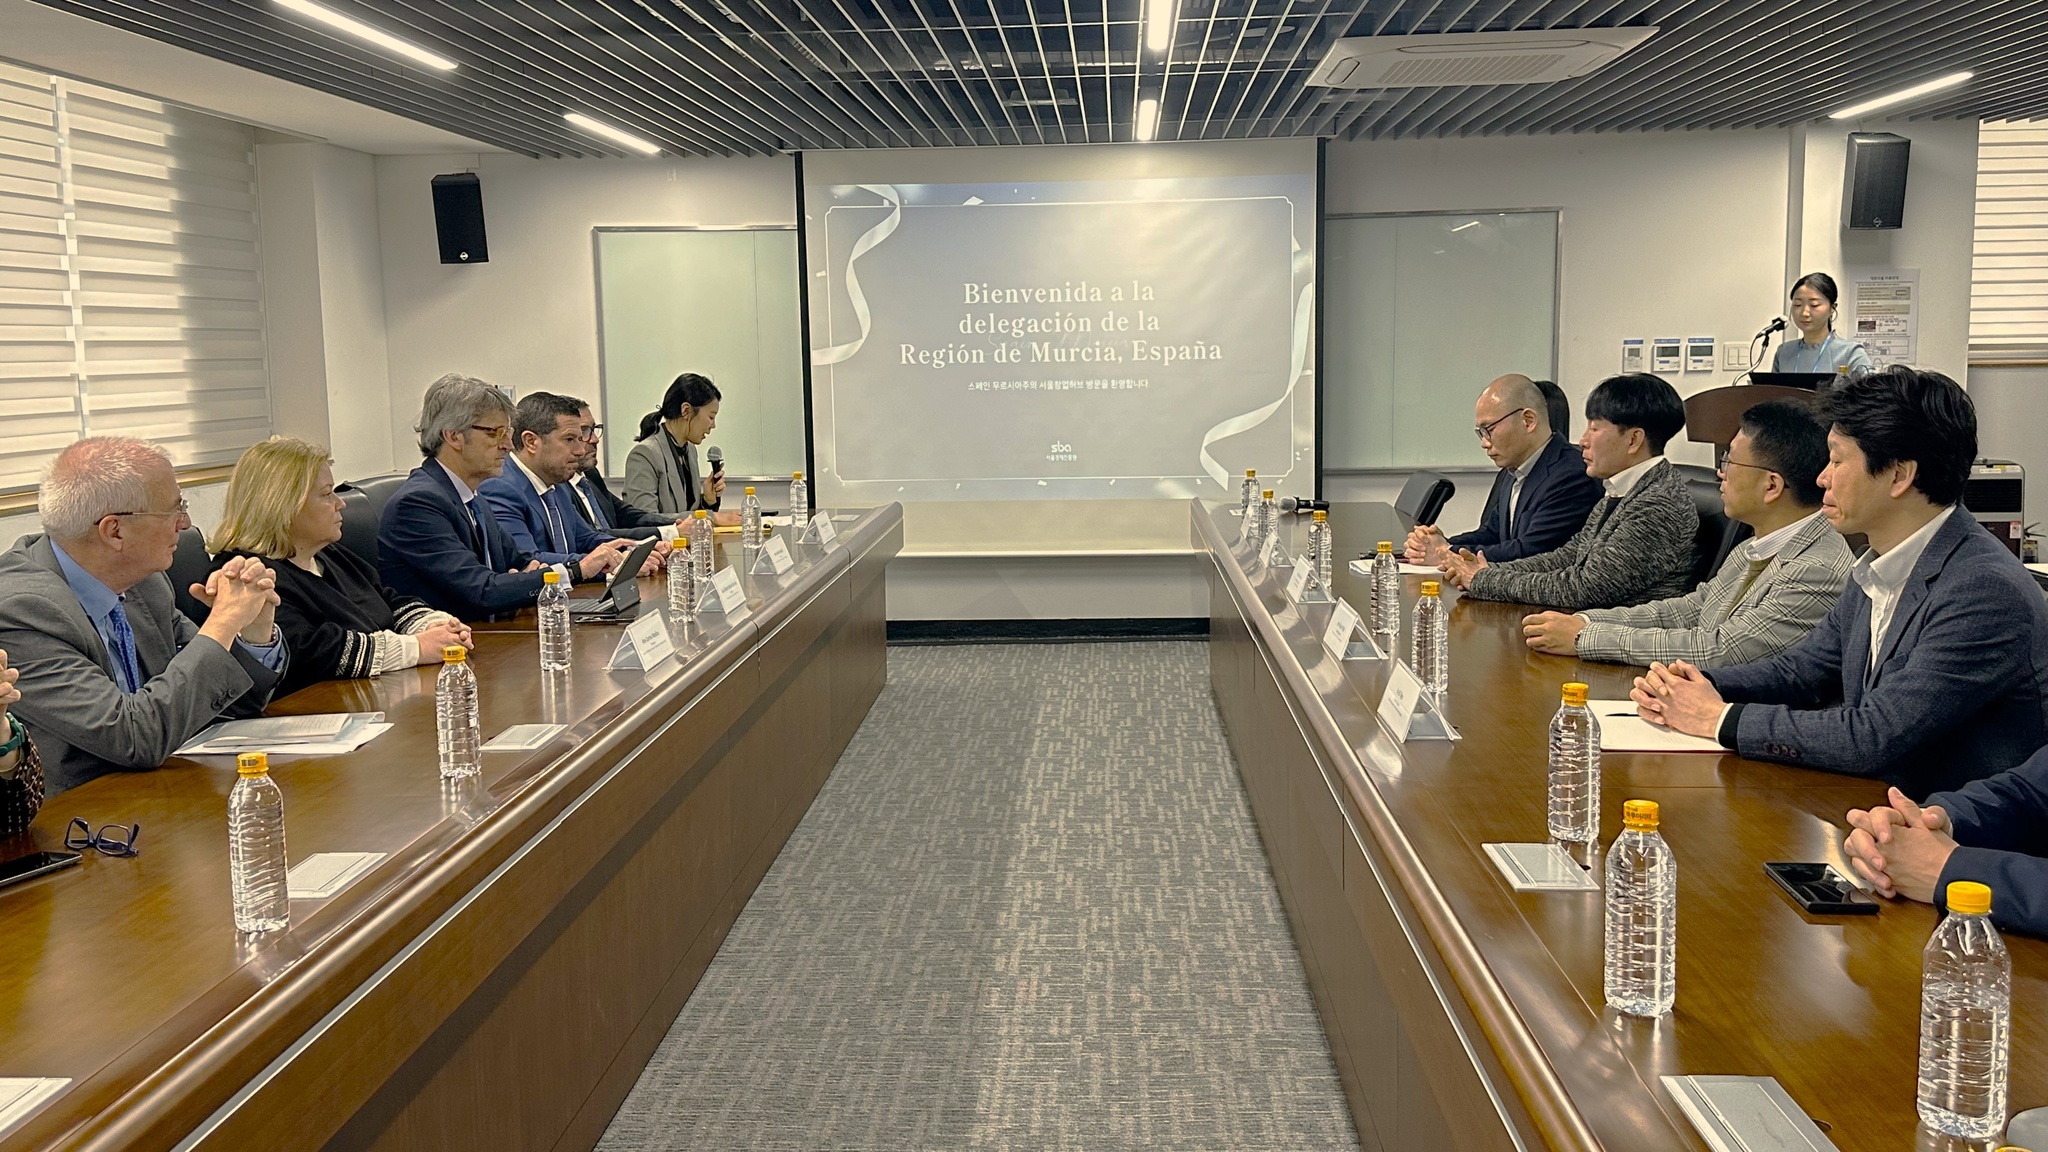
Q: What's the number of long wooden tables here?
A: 2